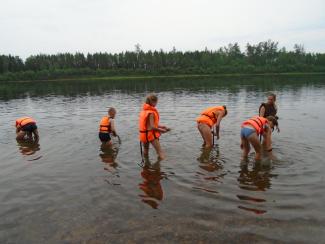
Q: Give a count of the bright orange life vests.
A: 5